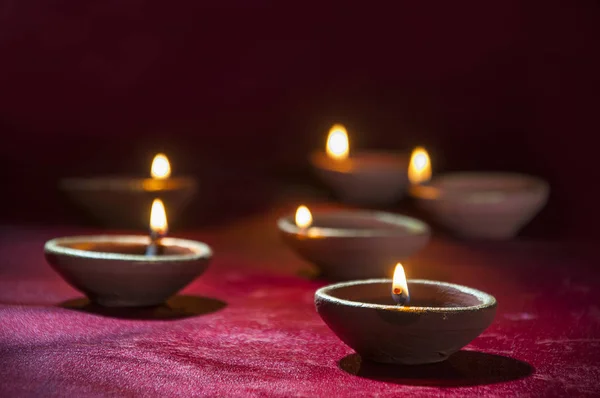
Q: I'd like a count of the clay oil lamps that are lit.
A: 6